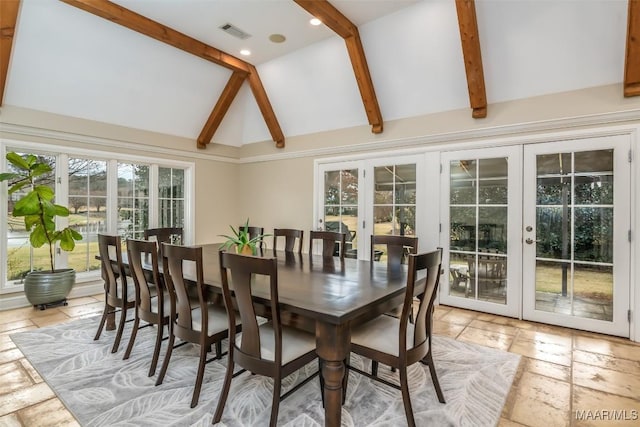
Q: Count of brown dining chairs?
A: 10